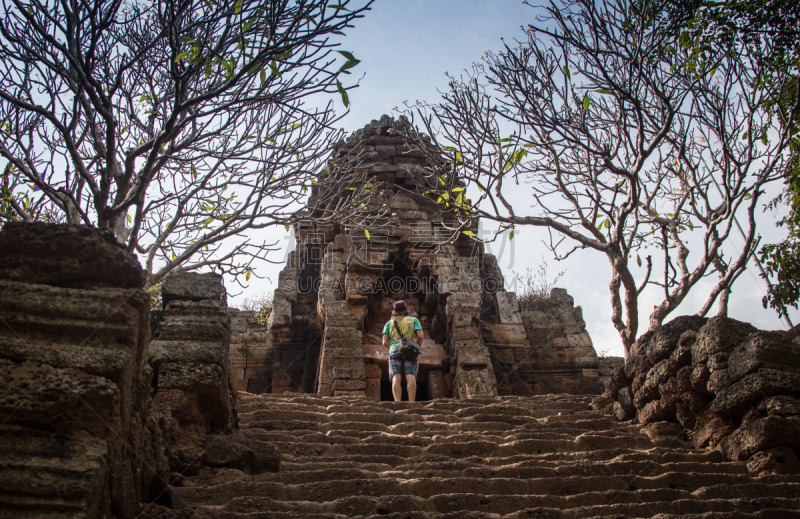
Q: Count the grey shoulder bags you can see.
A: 1